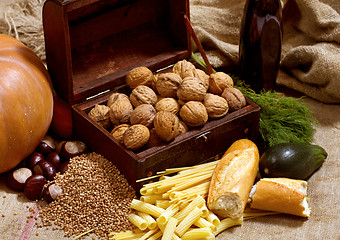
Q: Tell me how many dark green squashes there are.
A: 1